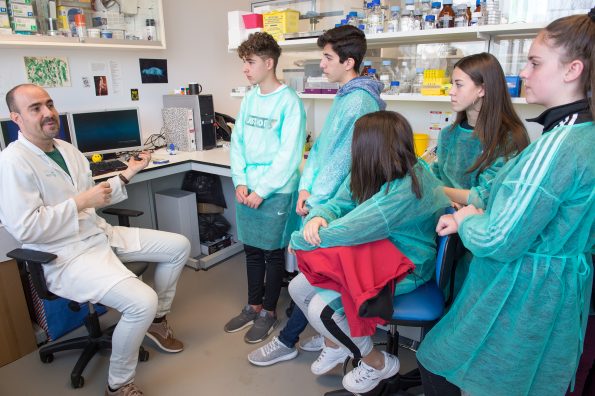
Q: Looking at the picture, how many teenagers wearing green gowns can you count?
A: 5